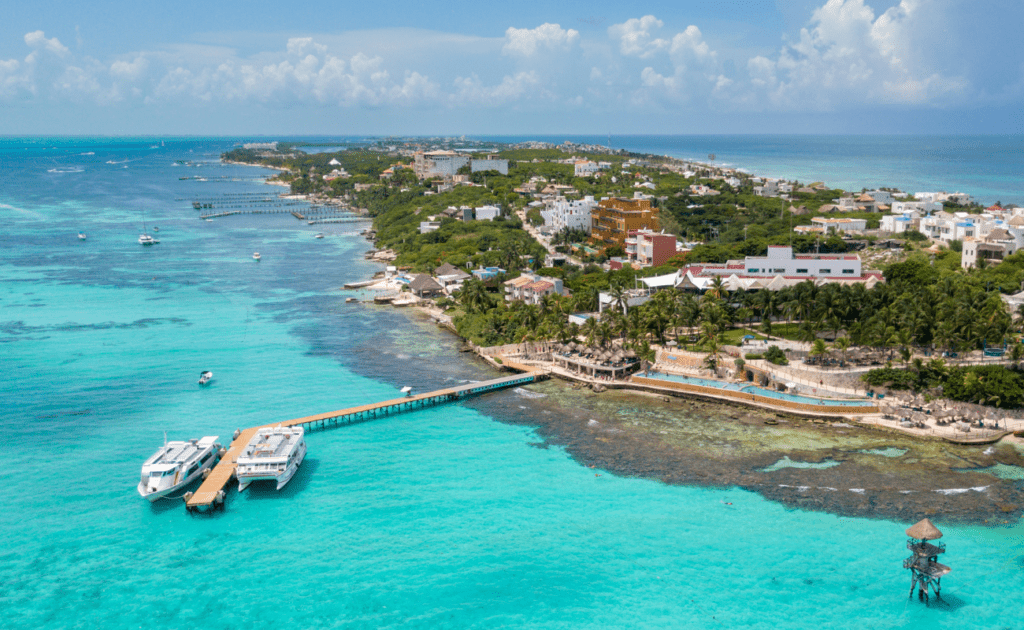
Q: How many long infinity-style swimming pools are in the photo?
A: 1